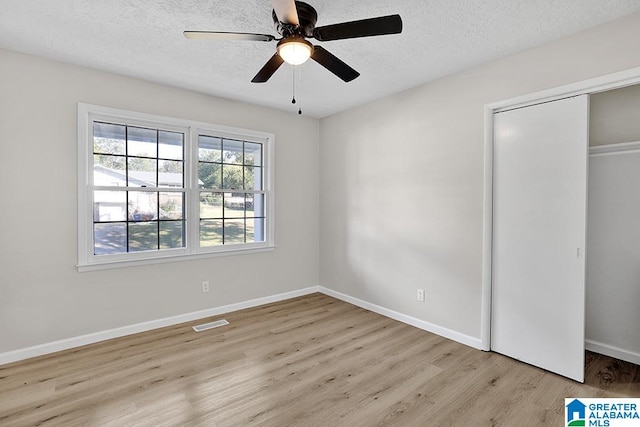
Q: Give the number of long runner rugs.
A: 0